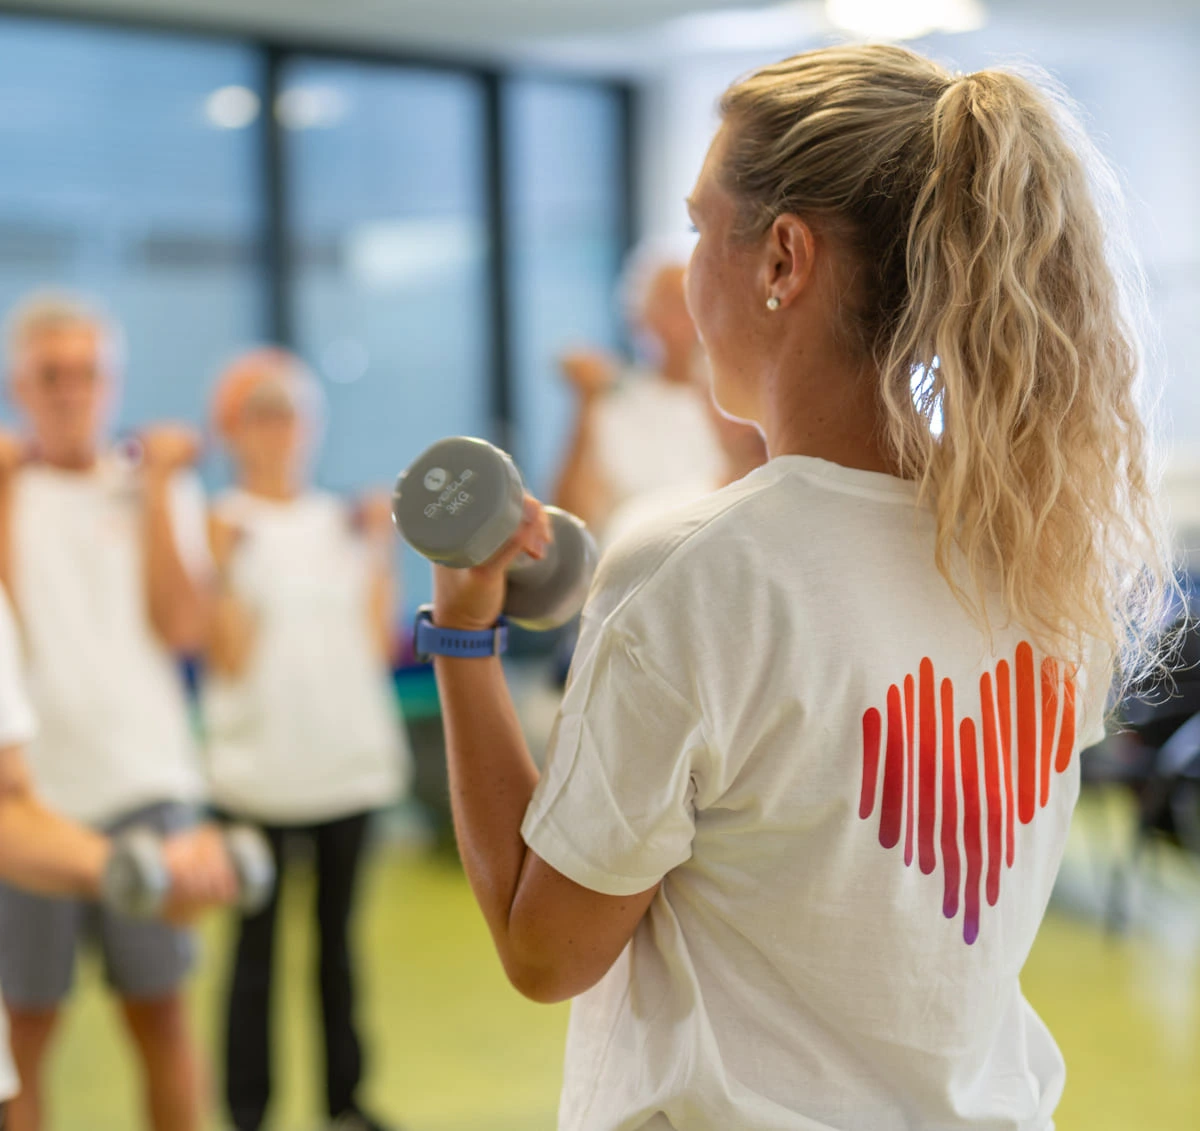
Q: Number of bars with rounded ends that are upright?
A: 11